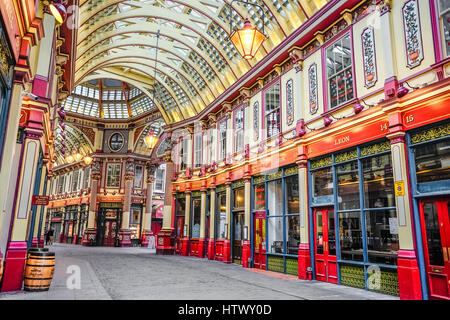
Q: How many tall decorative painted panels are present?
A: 5